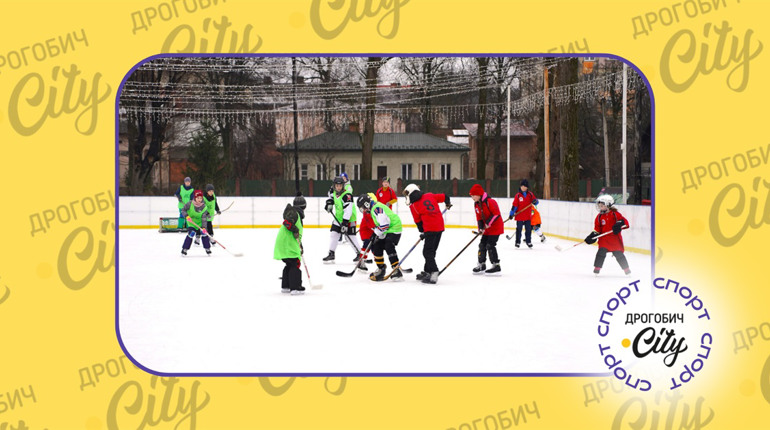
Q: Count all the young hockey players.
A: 14